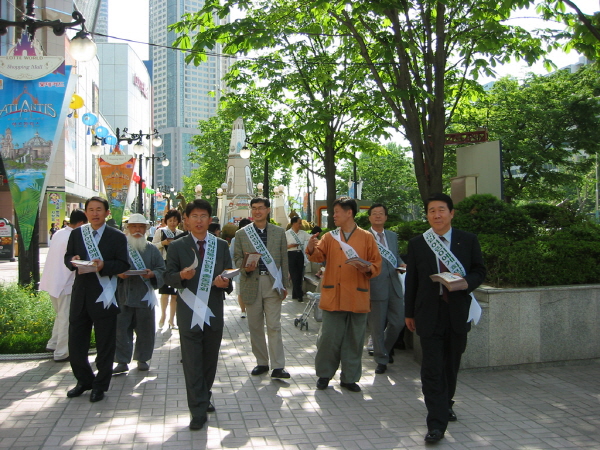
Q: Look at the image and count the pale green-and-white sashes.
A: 9